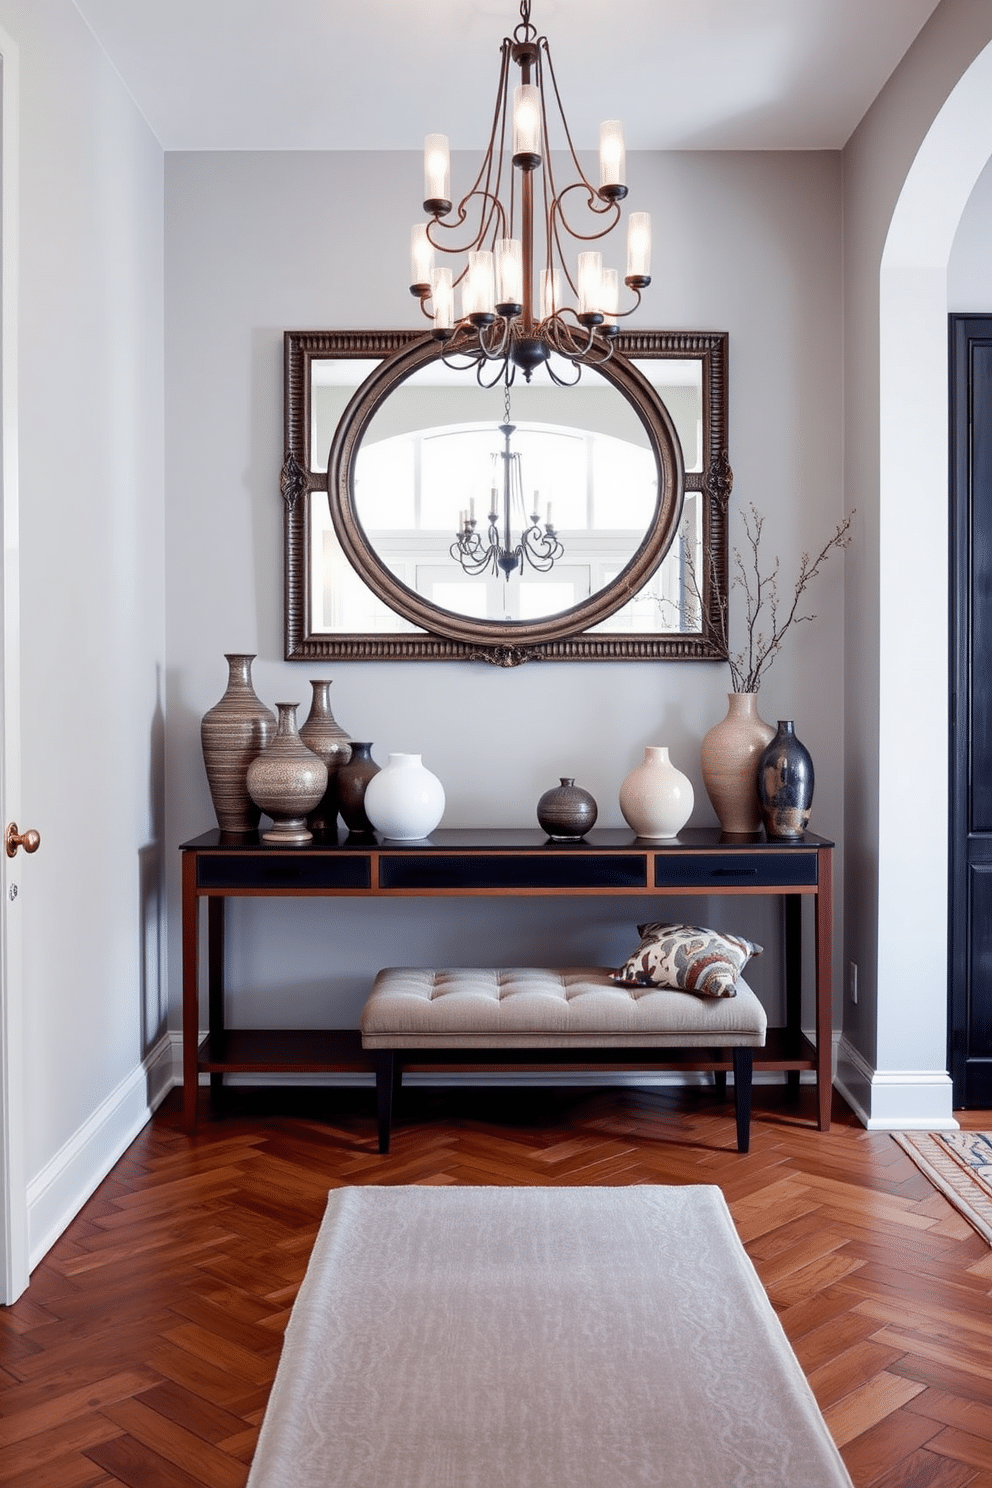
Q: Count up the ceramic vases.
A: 9